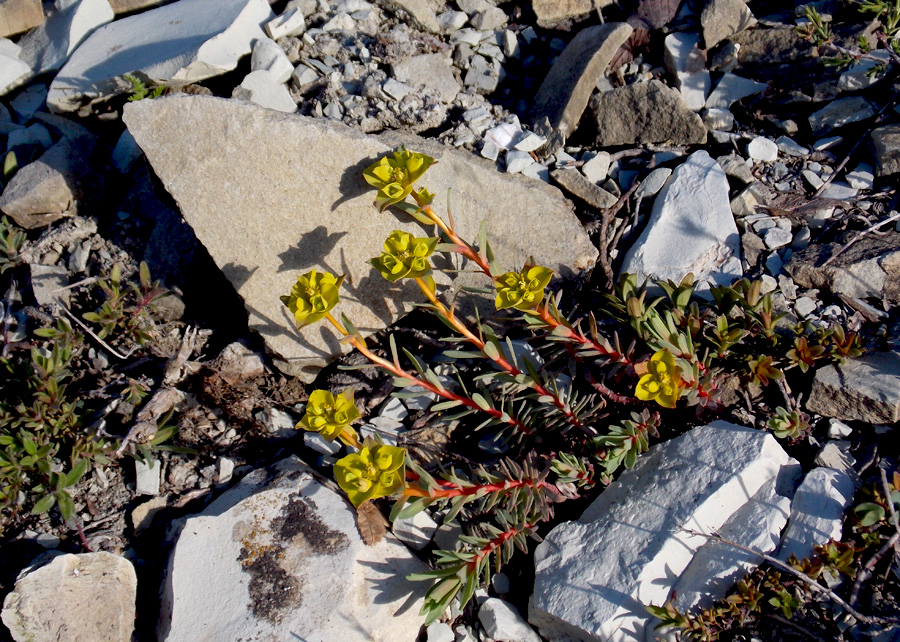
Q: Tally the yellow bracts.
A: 7